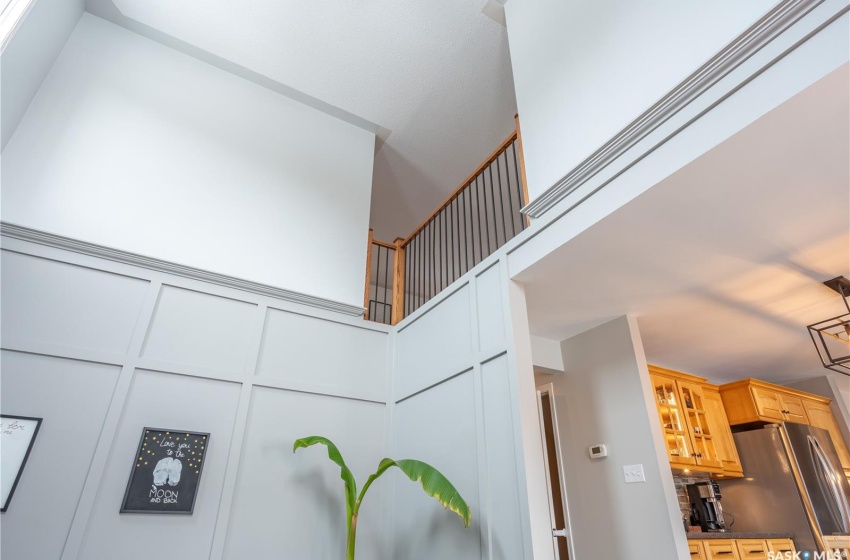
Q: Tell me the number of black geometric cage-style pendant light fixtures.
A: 1